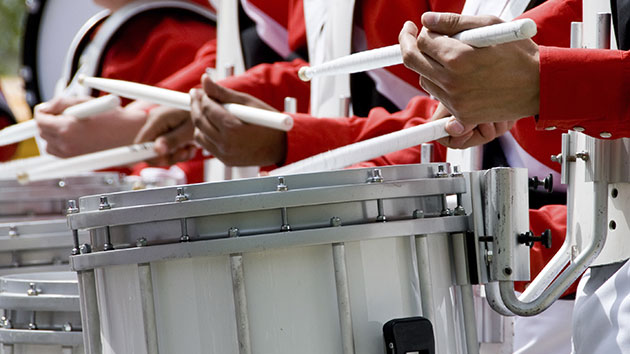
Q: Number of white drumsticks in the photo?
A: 6